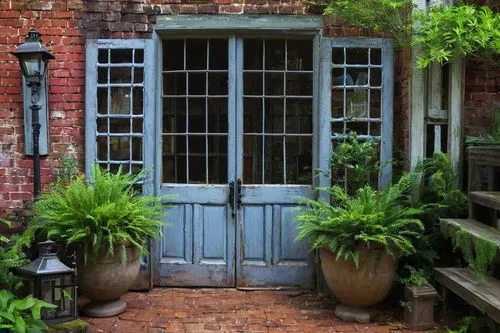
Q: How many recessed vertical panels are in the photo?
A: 4